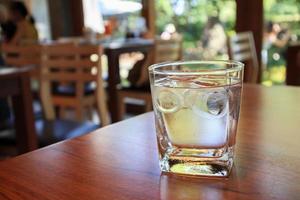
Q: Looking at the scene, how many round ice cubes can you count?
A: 2